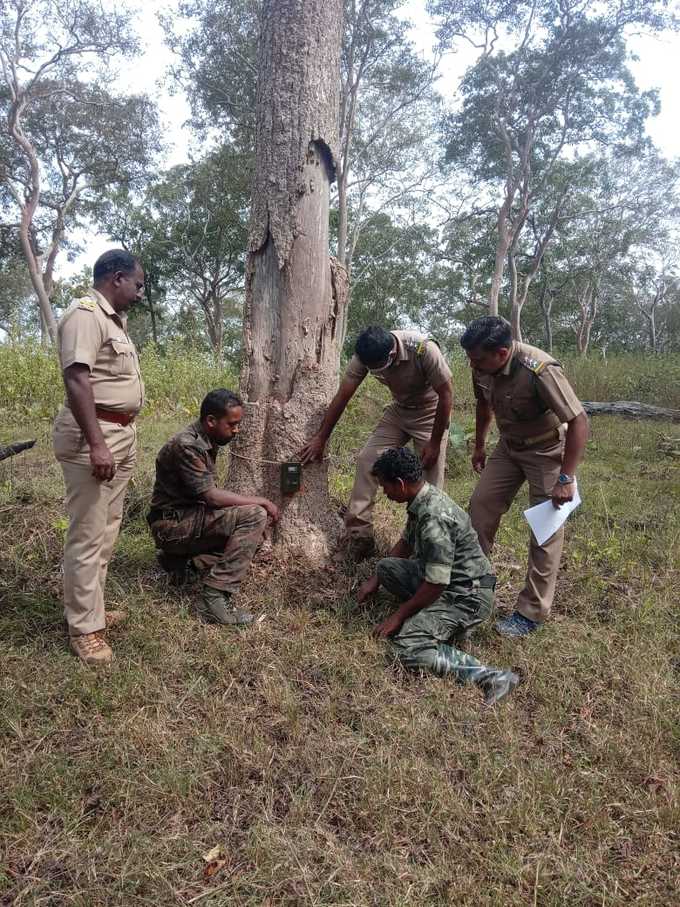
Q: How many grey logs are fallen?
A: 1